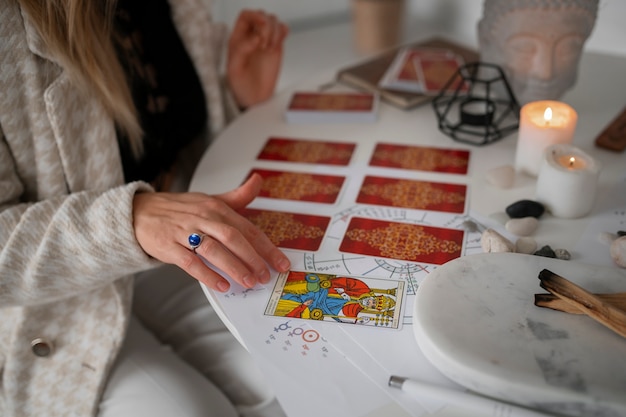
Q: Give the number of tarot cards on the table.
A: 7